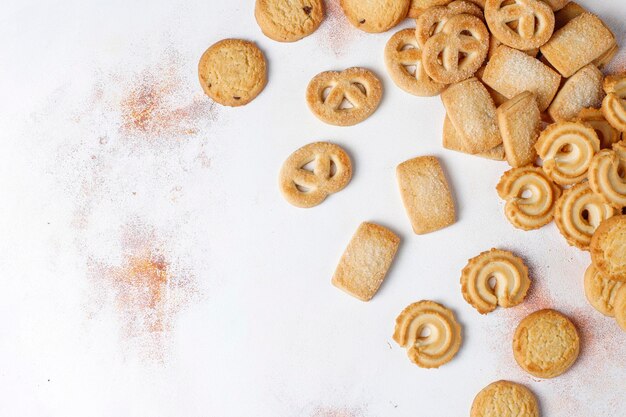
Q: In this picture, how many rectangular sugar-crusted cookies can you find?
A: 8